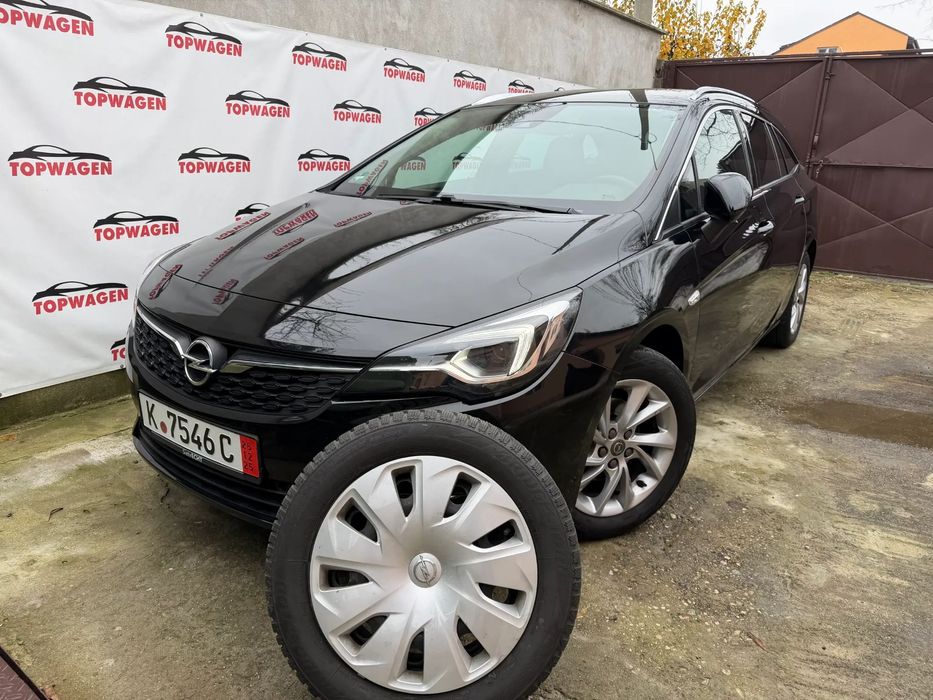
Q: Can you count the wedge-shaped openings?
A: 9